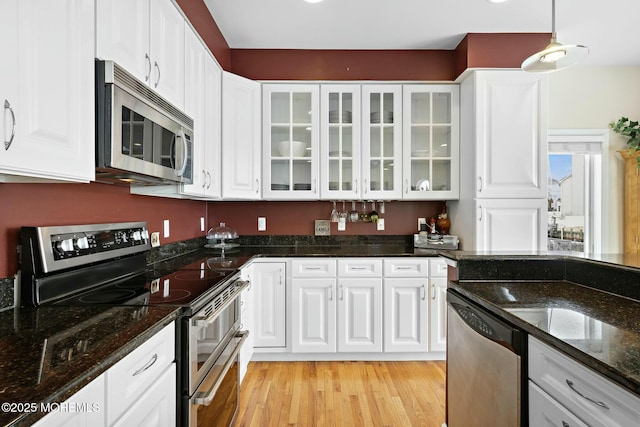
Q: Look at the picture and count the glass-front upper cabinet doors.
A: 4